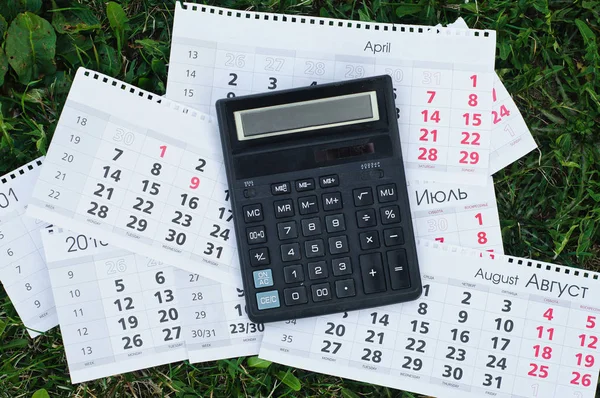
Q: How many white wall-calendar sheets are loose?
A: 7